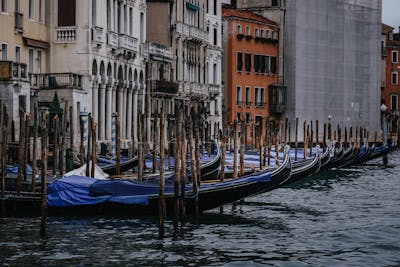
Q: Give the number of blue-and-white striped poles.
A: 2